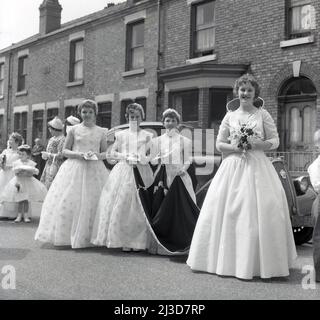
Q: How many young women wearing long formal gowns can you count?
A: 4